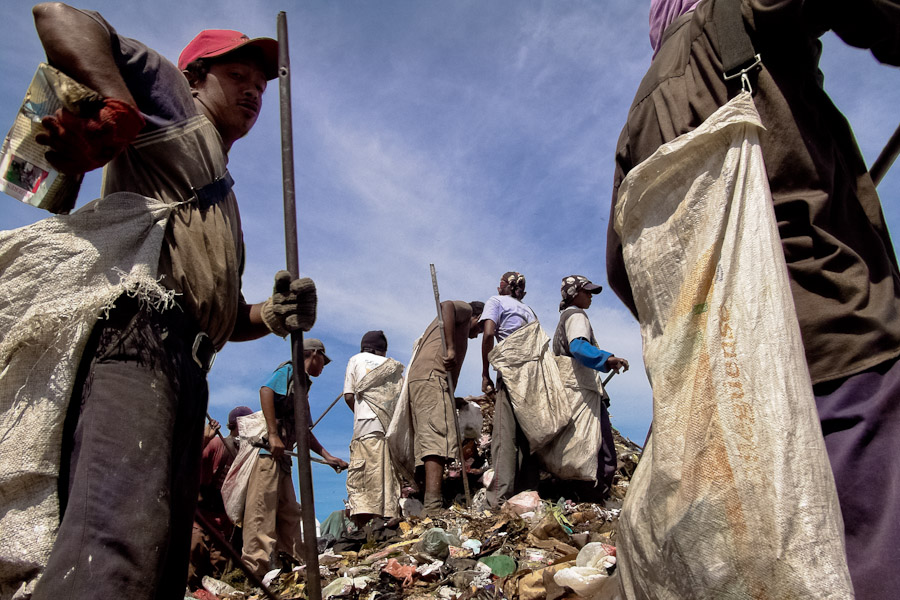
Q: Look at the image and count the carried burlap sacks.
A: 7